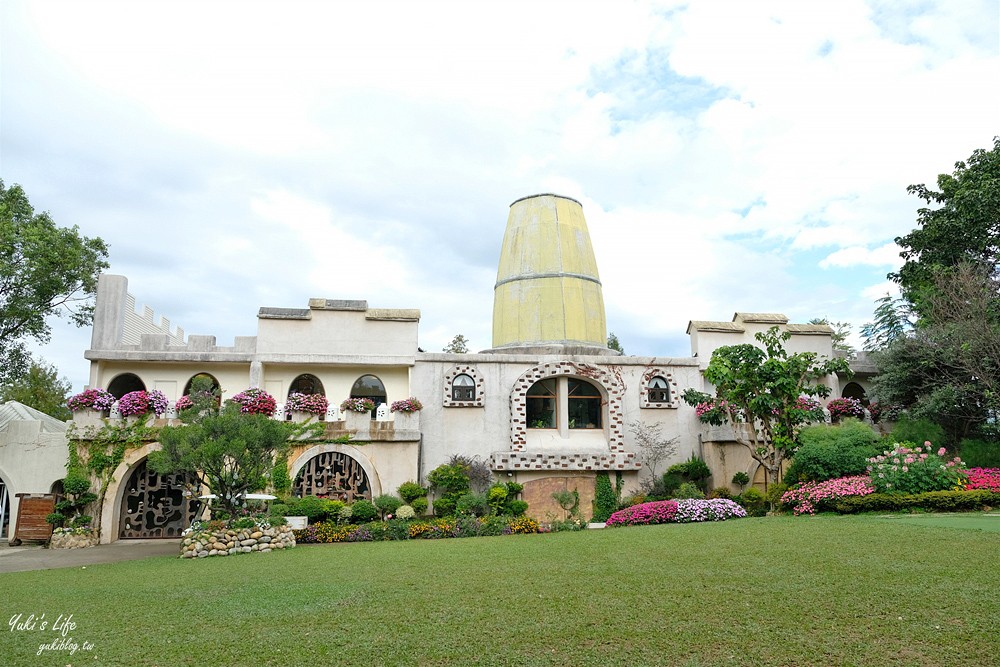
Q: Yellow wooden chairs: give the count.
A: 0